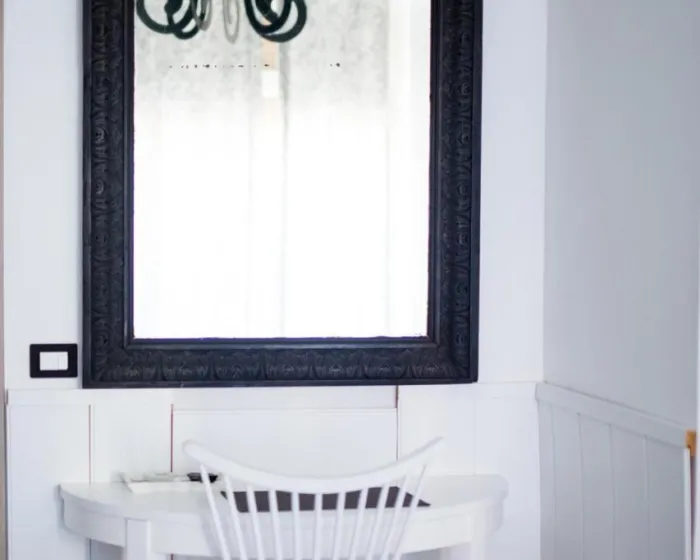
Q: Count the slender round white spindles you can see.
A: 11